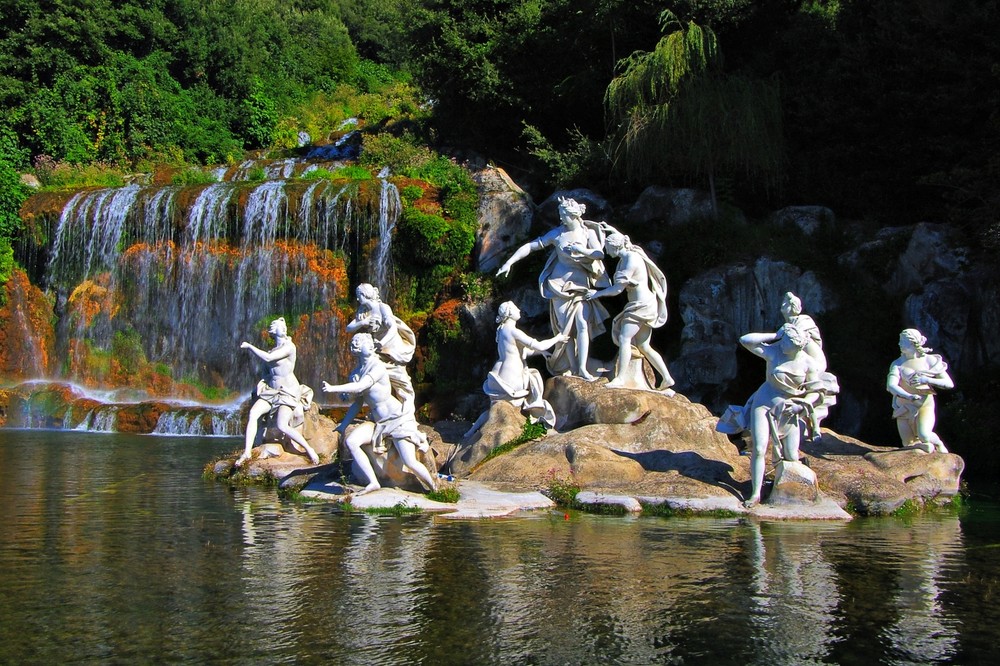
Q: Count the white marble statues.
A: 9